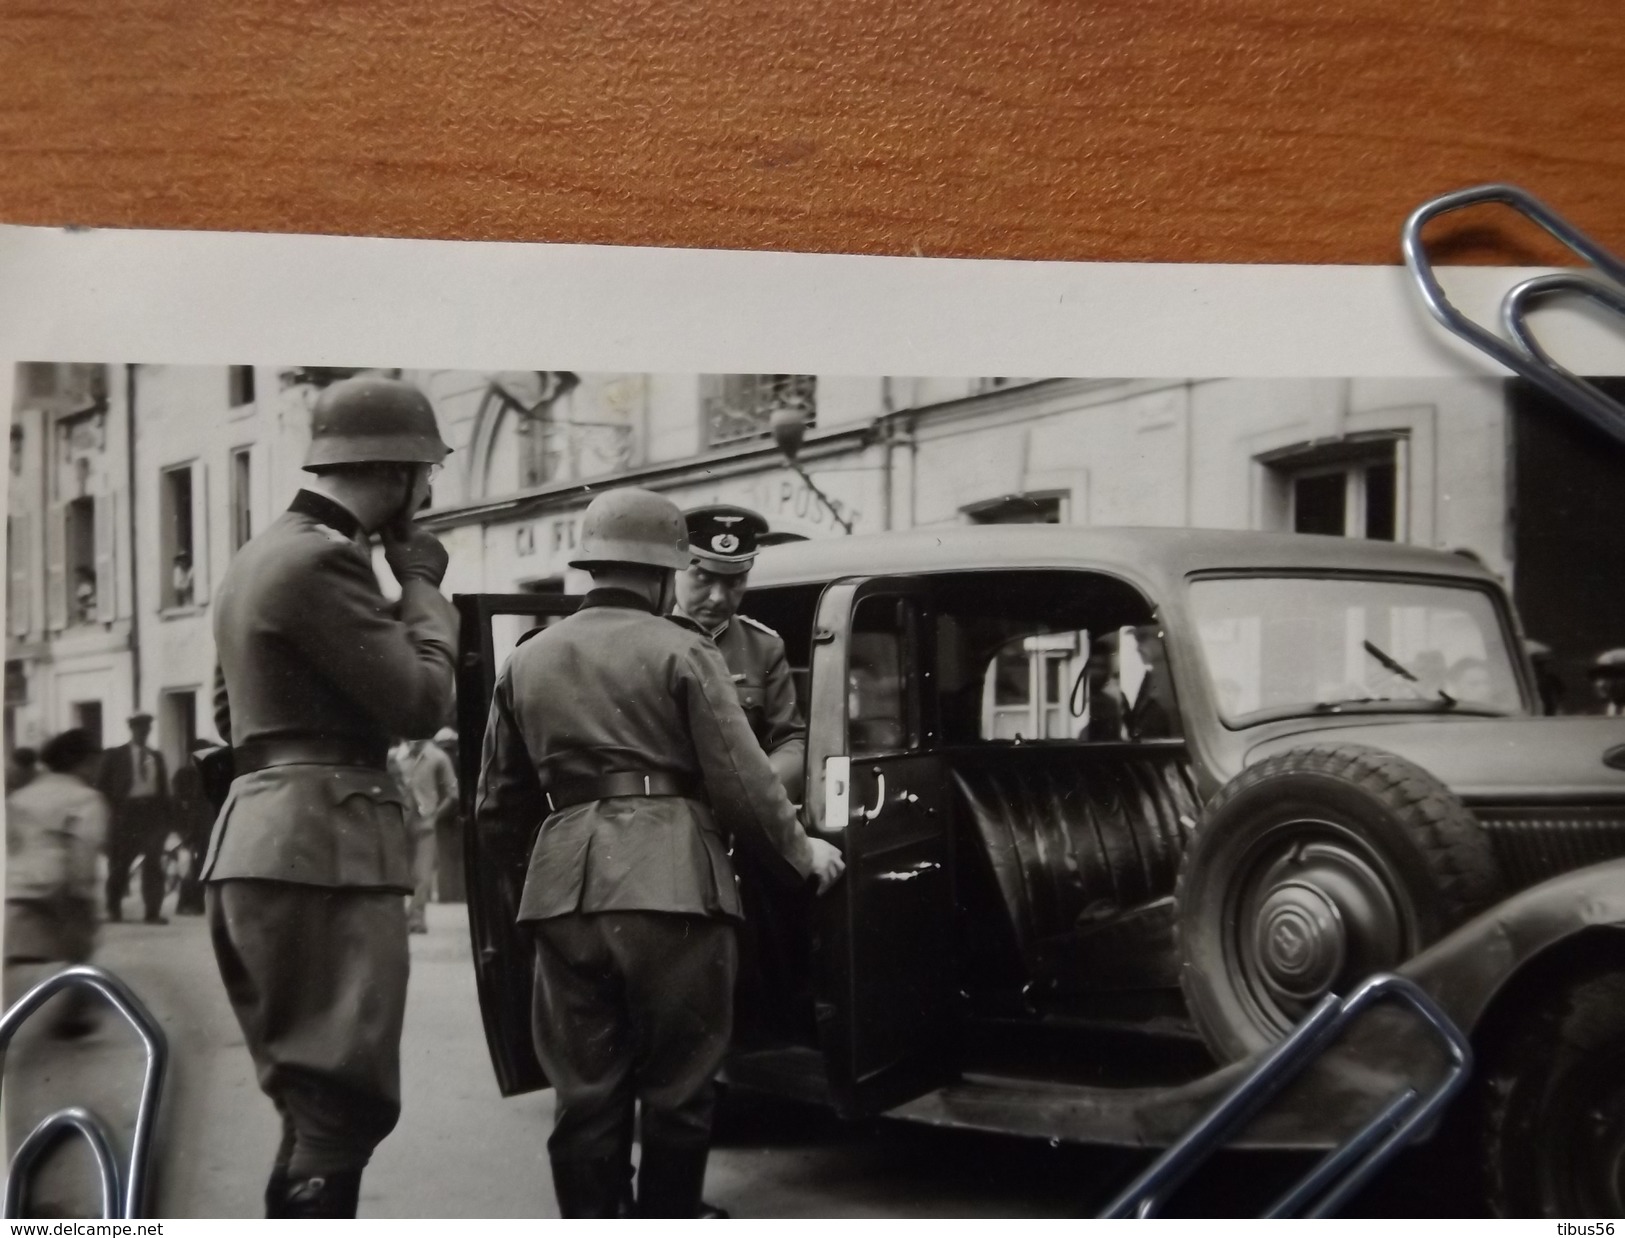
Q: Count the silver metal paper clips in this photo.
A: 3